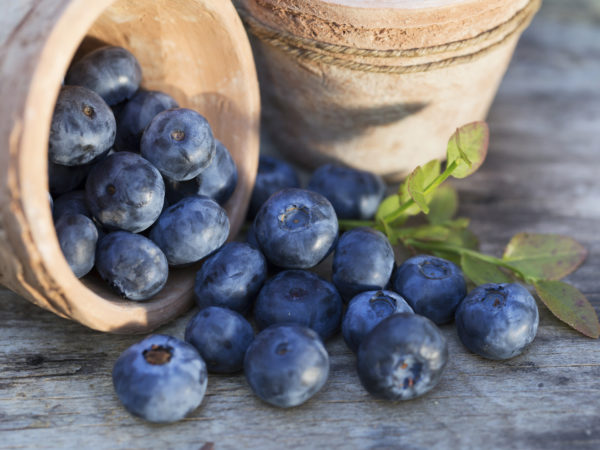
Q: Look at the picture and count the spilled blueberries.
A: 13